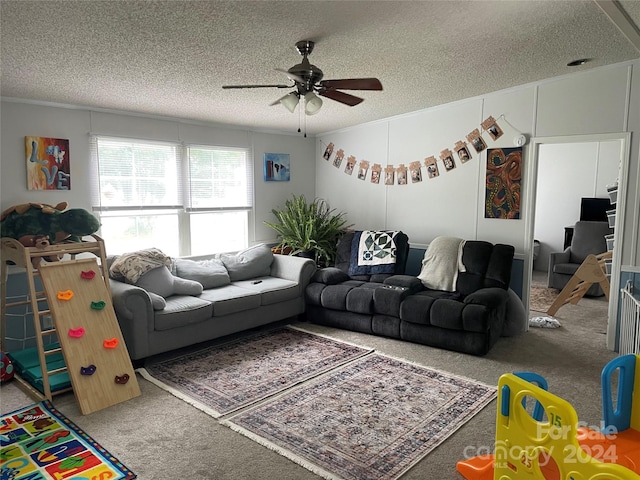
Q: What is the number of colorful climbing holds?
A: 7